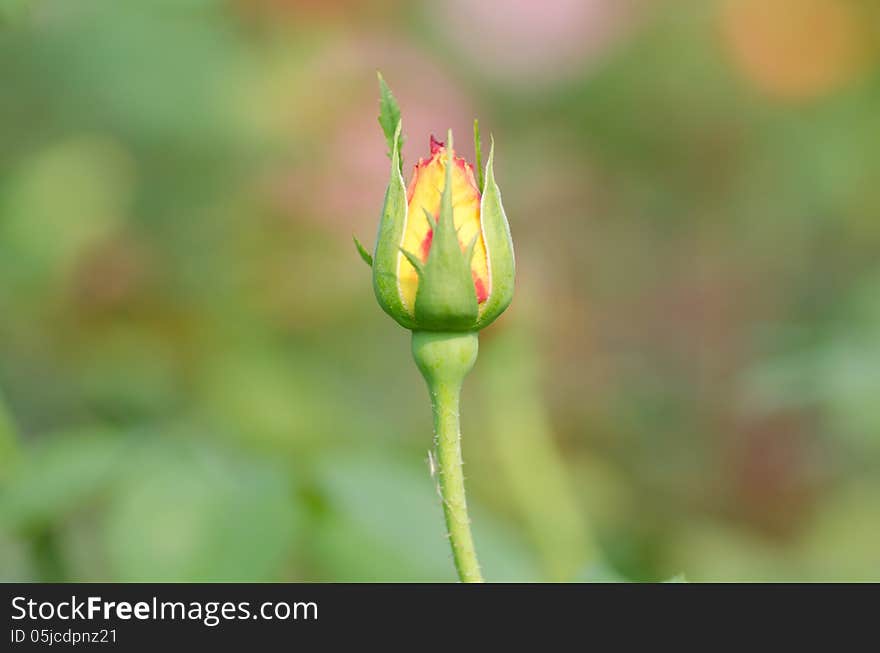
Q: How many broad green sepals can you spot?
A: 3